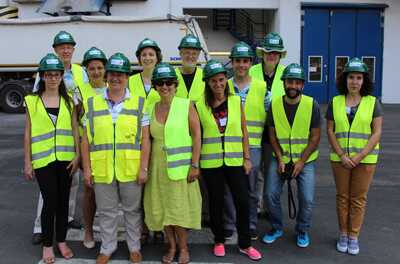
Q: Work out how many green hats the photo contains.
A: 12